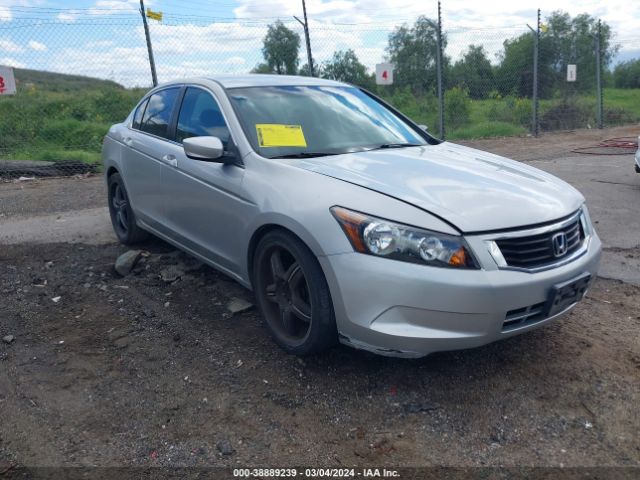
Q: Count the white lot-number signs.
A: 3